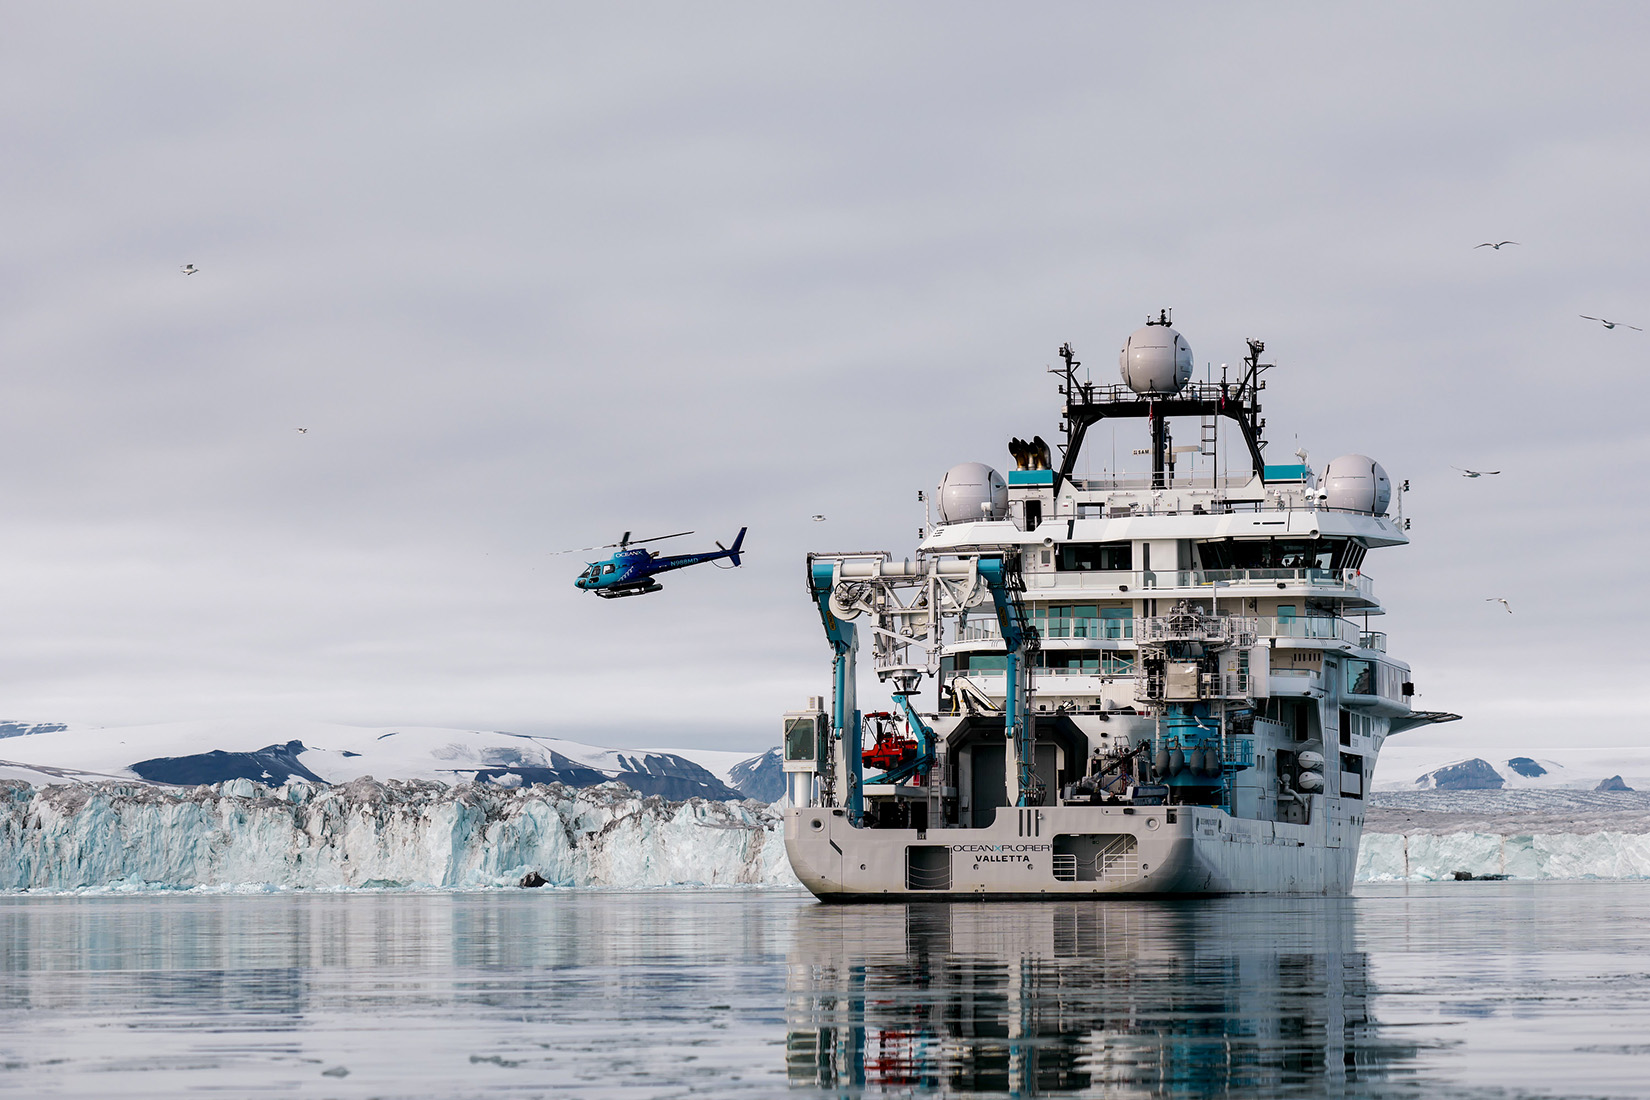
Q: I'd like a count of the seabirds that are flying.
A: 7